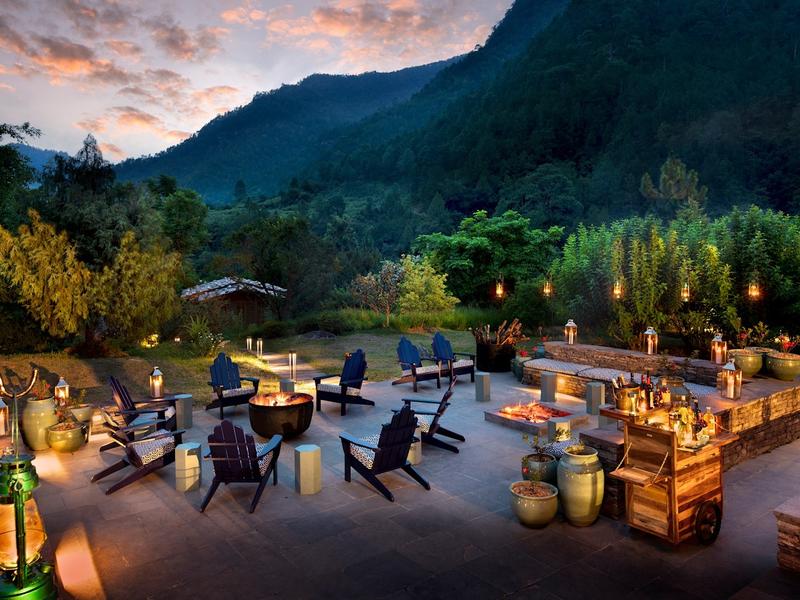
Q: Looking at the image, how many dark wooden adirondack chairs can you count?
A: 9